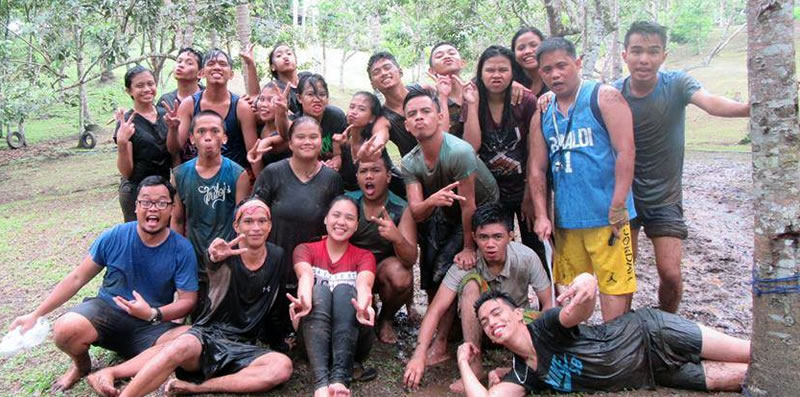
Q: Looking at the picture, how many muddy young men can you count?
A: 13